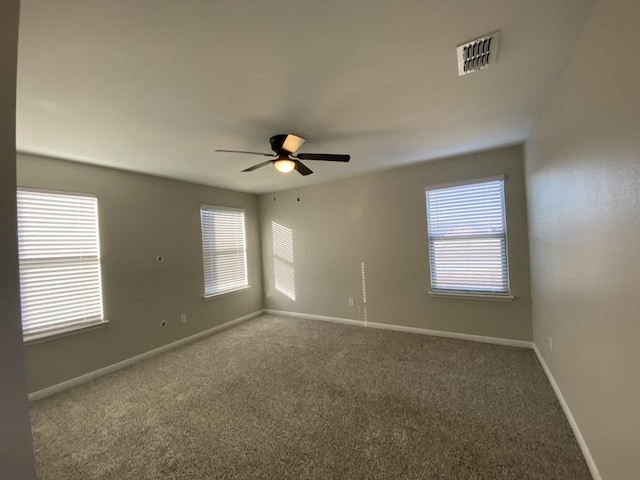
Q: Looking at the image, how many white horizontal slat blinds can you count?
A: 3